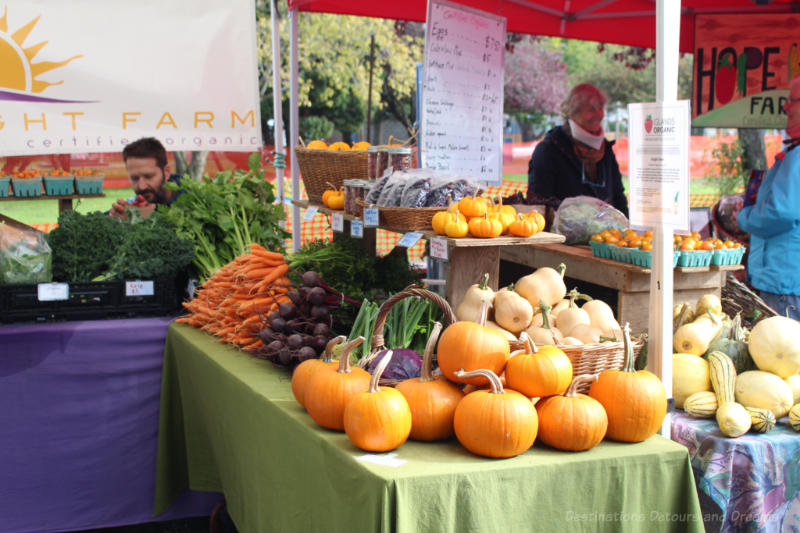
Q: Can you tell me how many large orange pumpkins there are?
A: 9